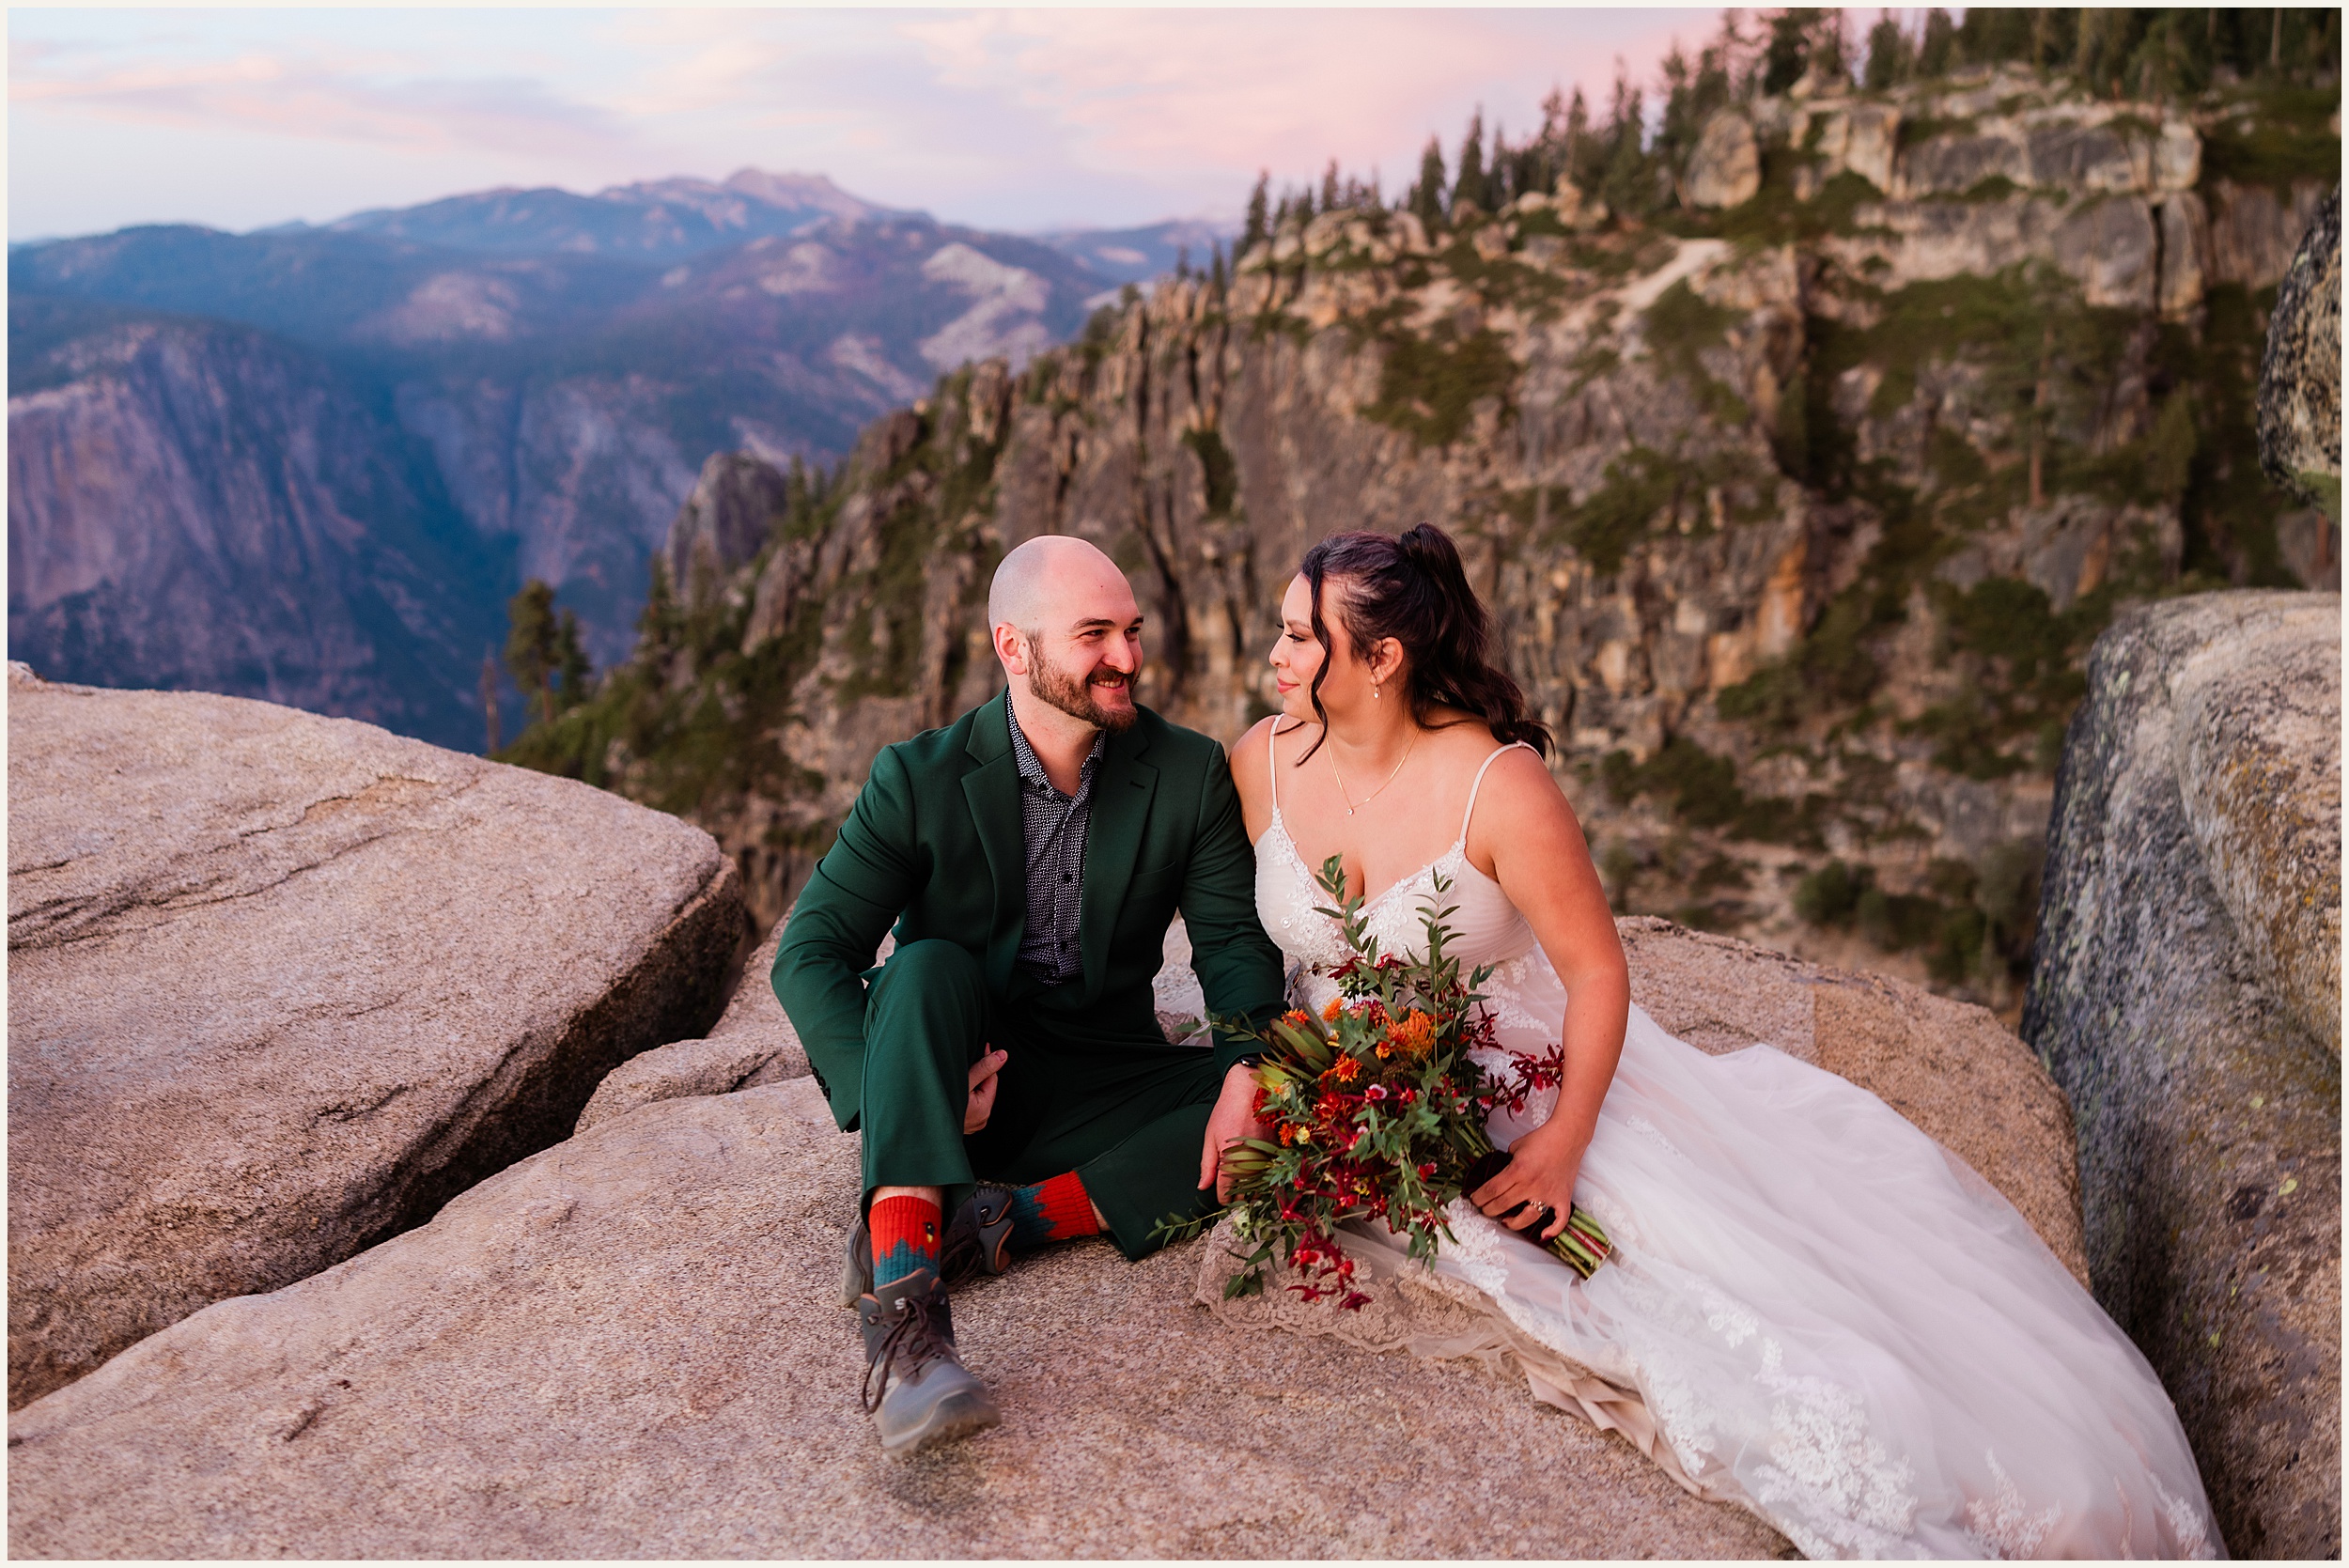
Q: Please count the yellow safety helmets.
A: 0